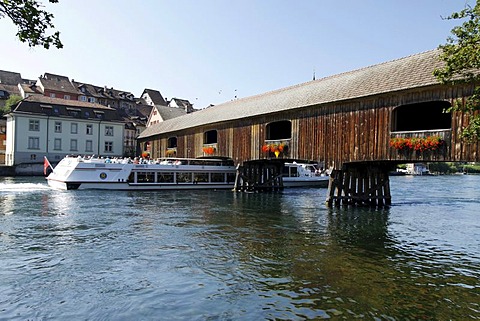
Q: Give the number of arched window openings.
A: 5